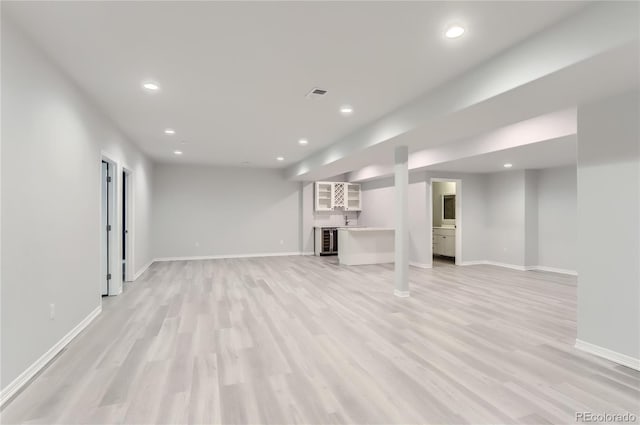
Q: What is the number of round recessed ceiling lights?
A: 8